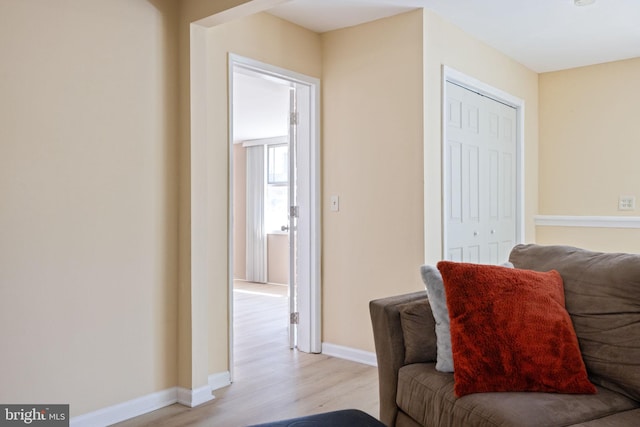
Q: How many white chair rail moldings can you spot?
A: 1